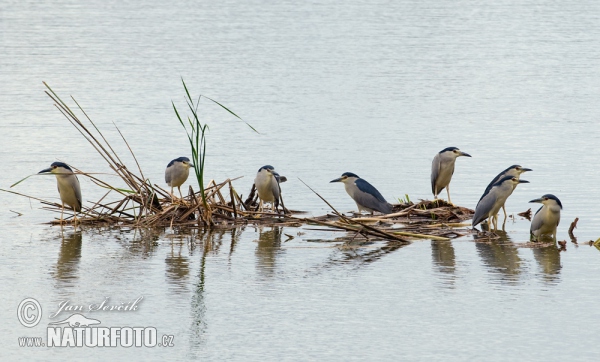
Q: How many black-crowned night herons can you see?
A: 8